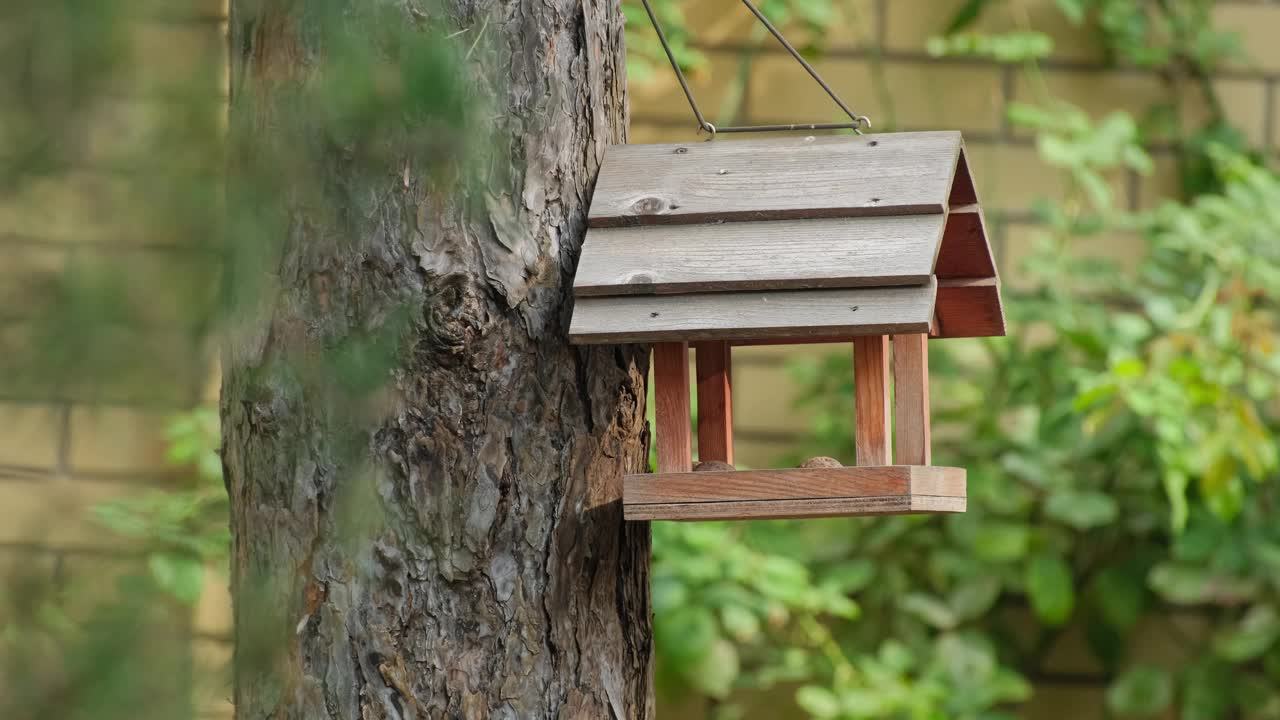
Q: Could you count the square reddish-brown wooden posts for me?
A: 4